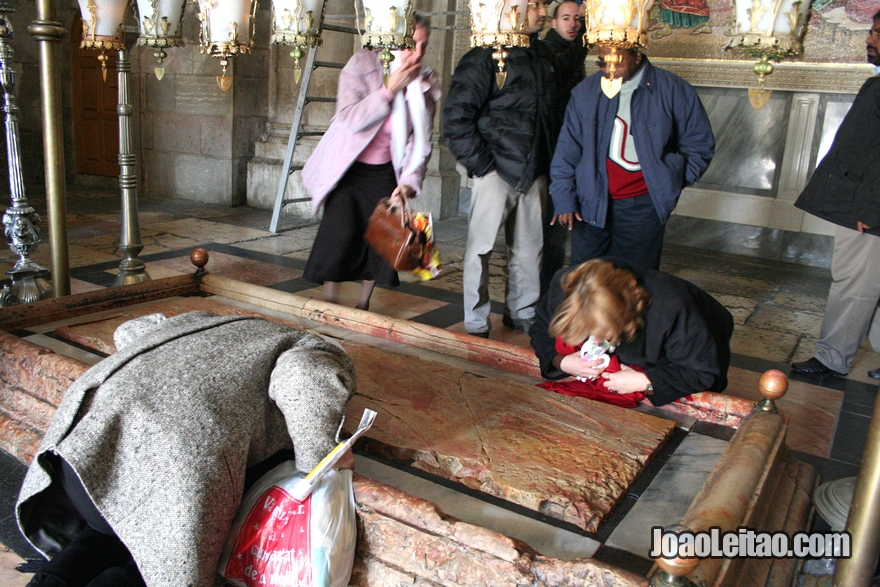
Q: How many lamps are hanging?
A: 8